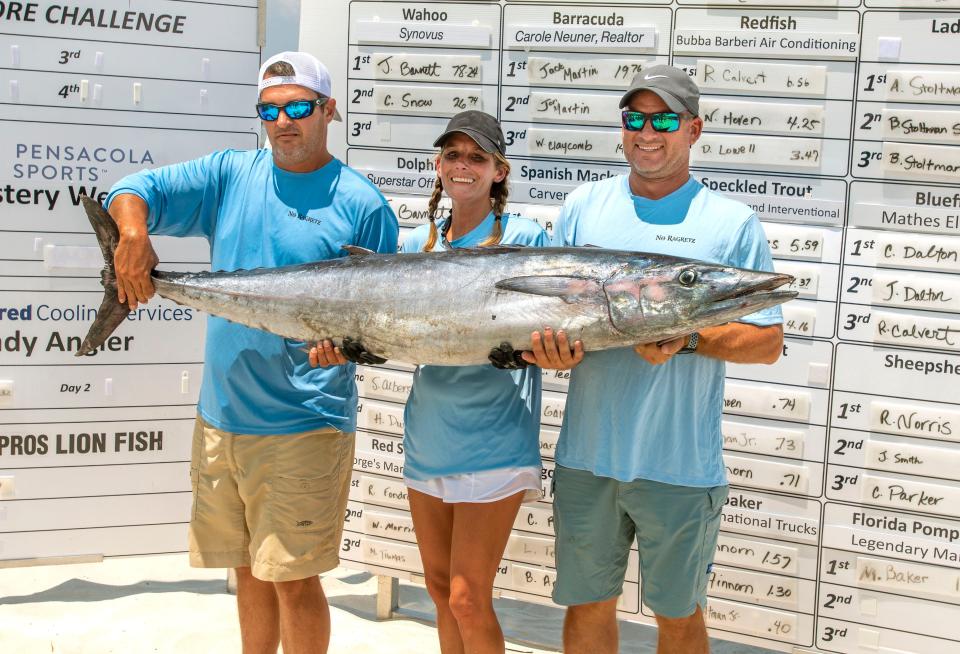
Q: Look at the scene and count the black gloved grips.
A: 2